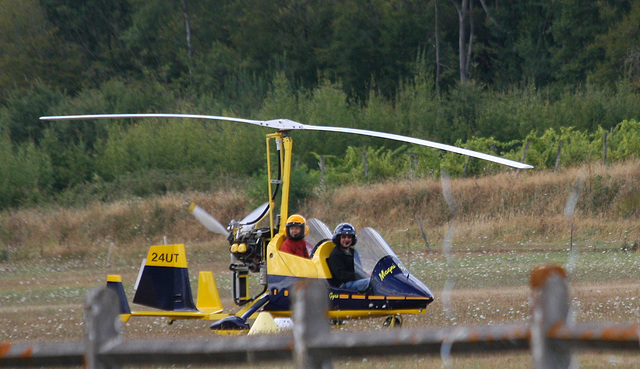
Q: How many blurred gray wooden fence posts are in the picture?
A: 3